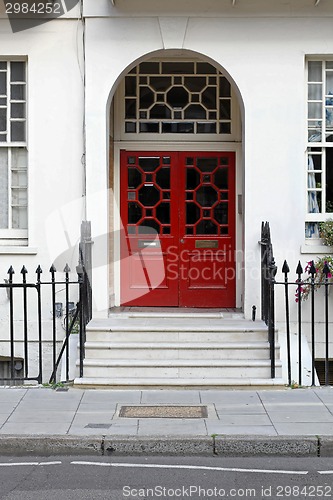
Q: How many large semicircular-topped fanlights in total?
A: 1